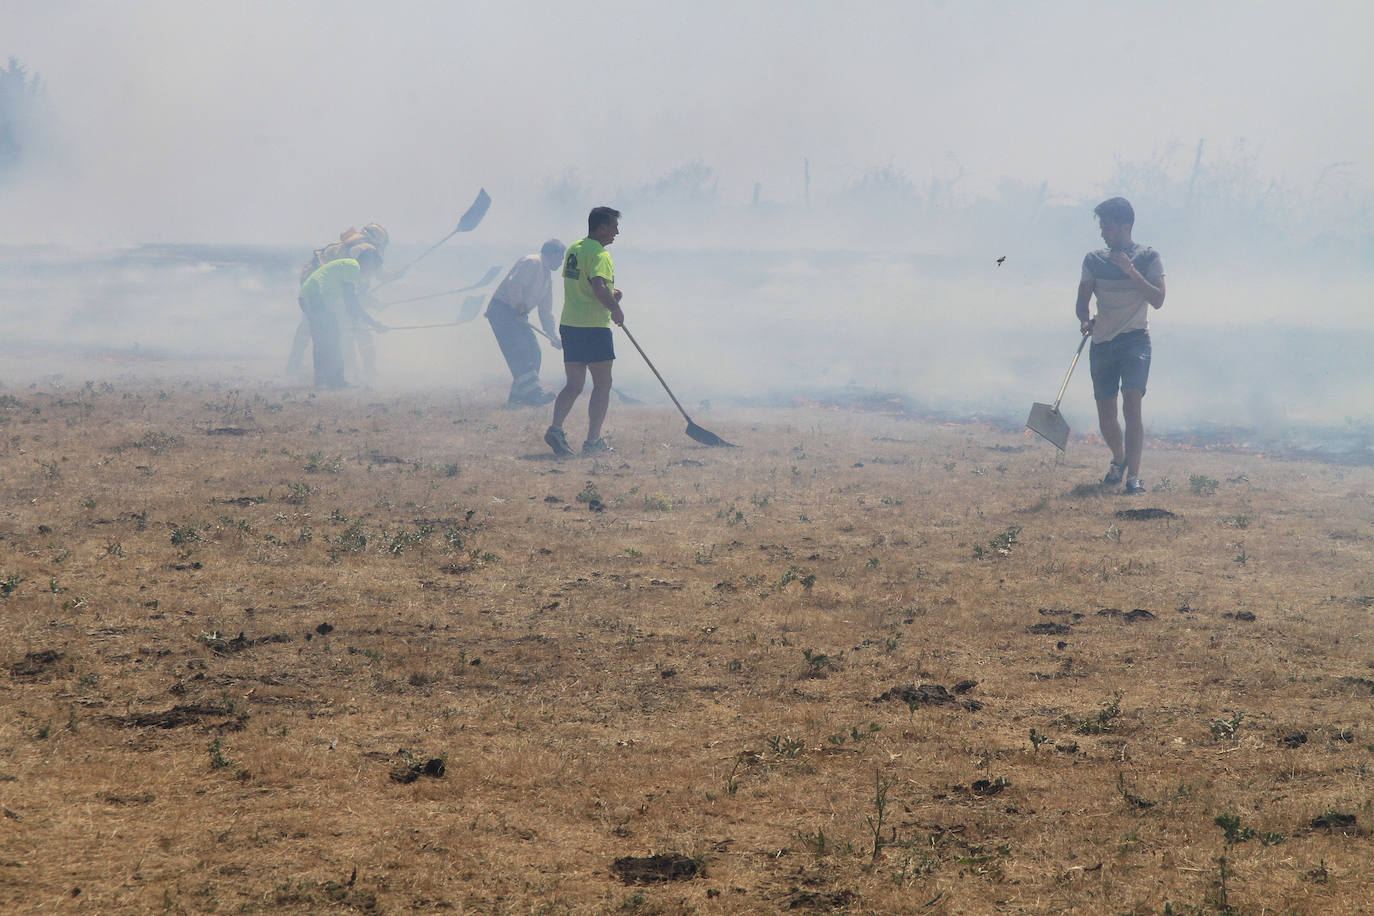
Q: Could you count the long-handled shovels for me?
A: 6